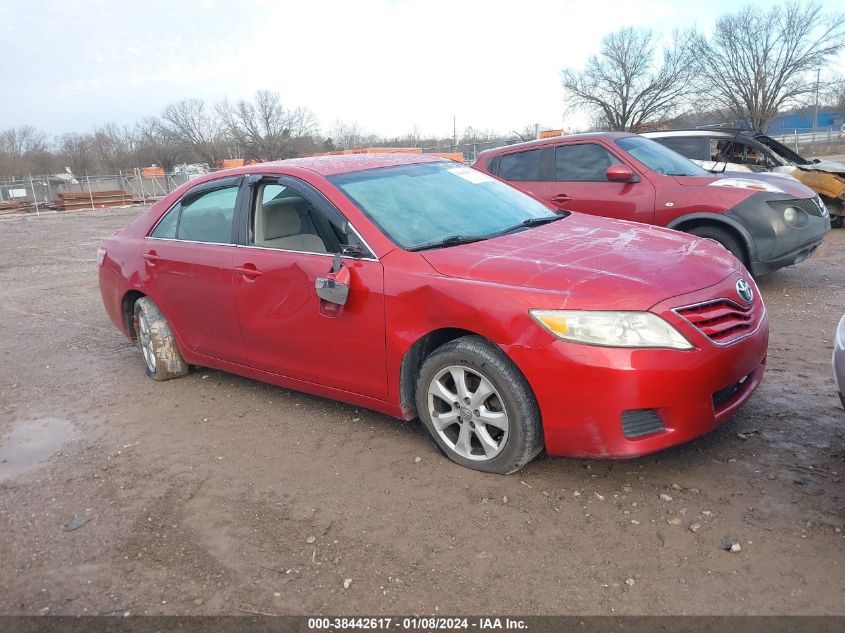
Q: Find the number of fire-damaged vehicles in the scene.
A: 1